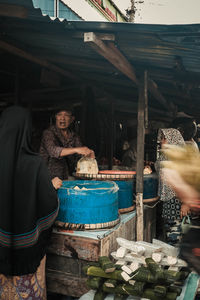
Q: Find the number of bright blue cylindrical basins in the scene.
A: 3